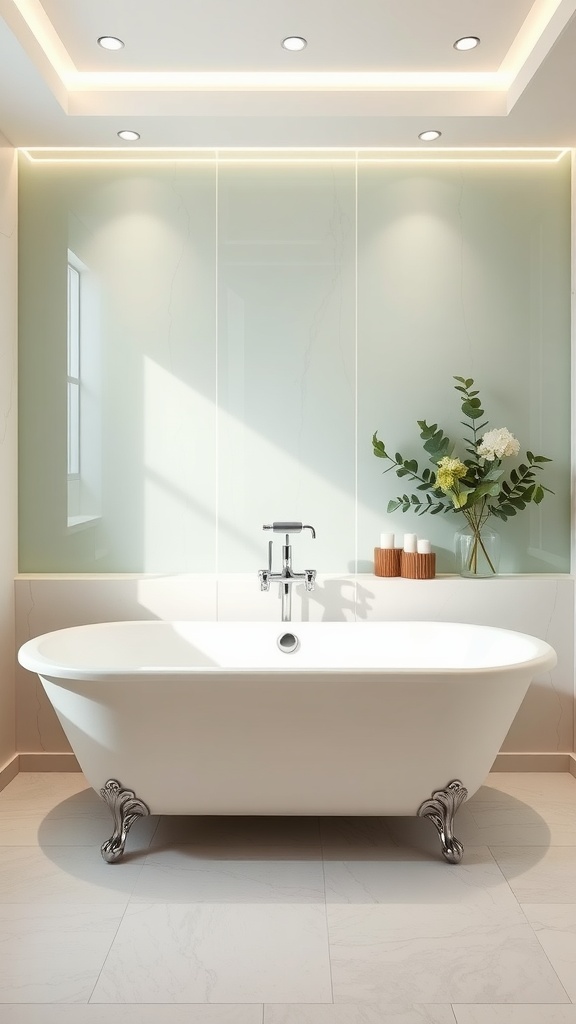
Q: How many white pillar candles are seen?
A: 3